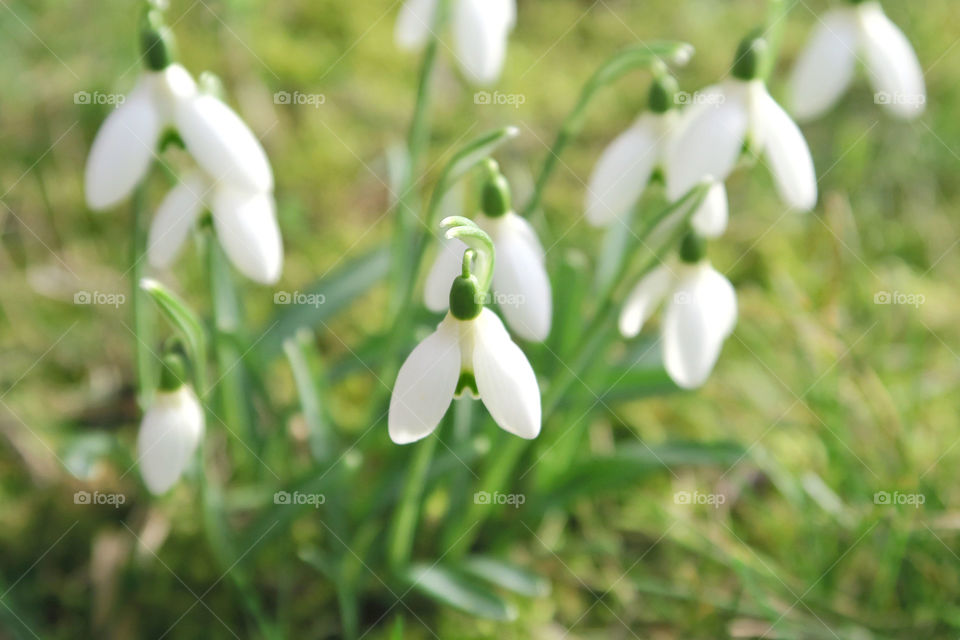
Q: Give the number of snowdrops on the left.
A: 3